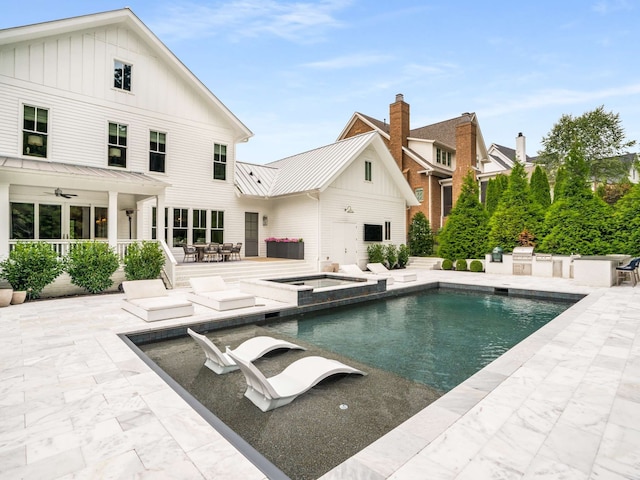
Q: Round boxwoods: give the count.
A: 3